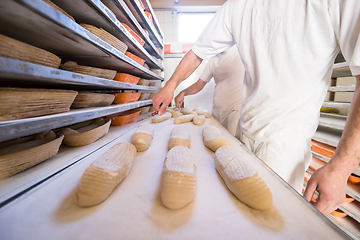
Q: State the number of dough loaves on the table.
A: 12